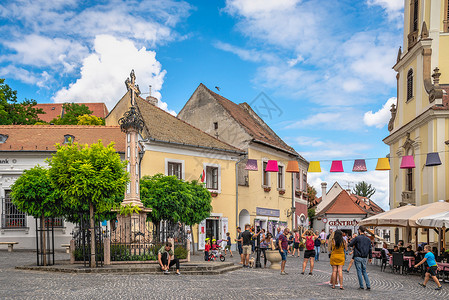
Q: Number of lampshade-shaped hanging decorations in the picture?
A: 9